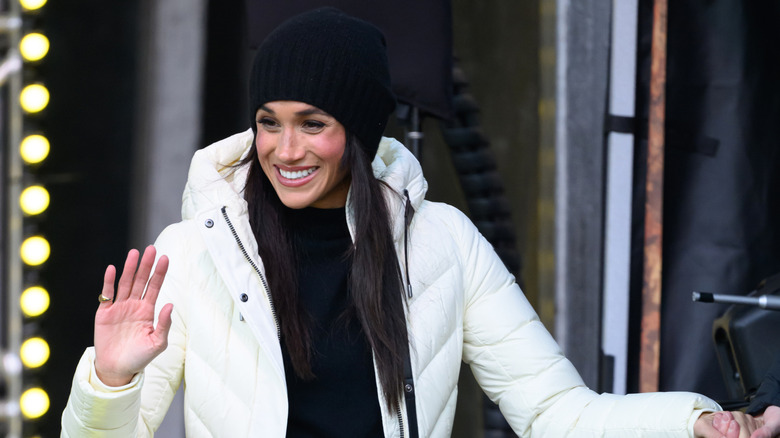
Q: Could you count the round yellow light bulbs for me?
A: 9